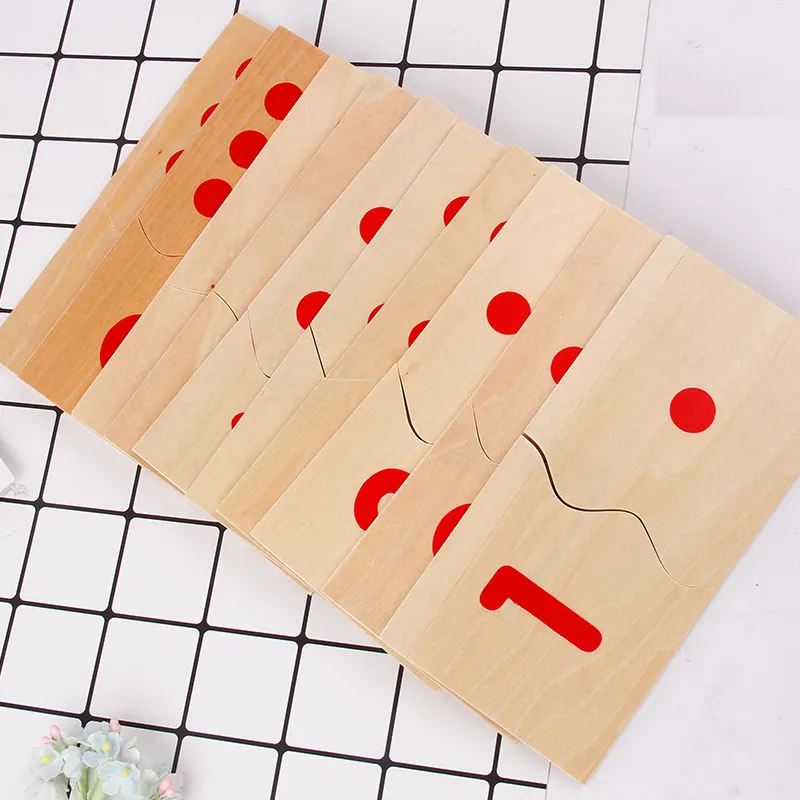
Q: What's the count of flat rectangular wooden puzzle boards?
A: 10